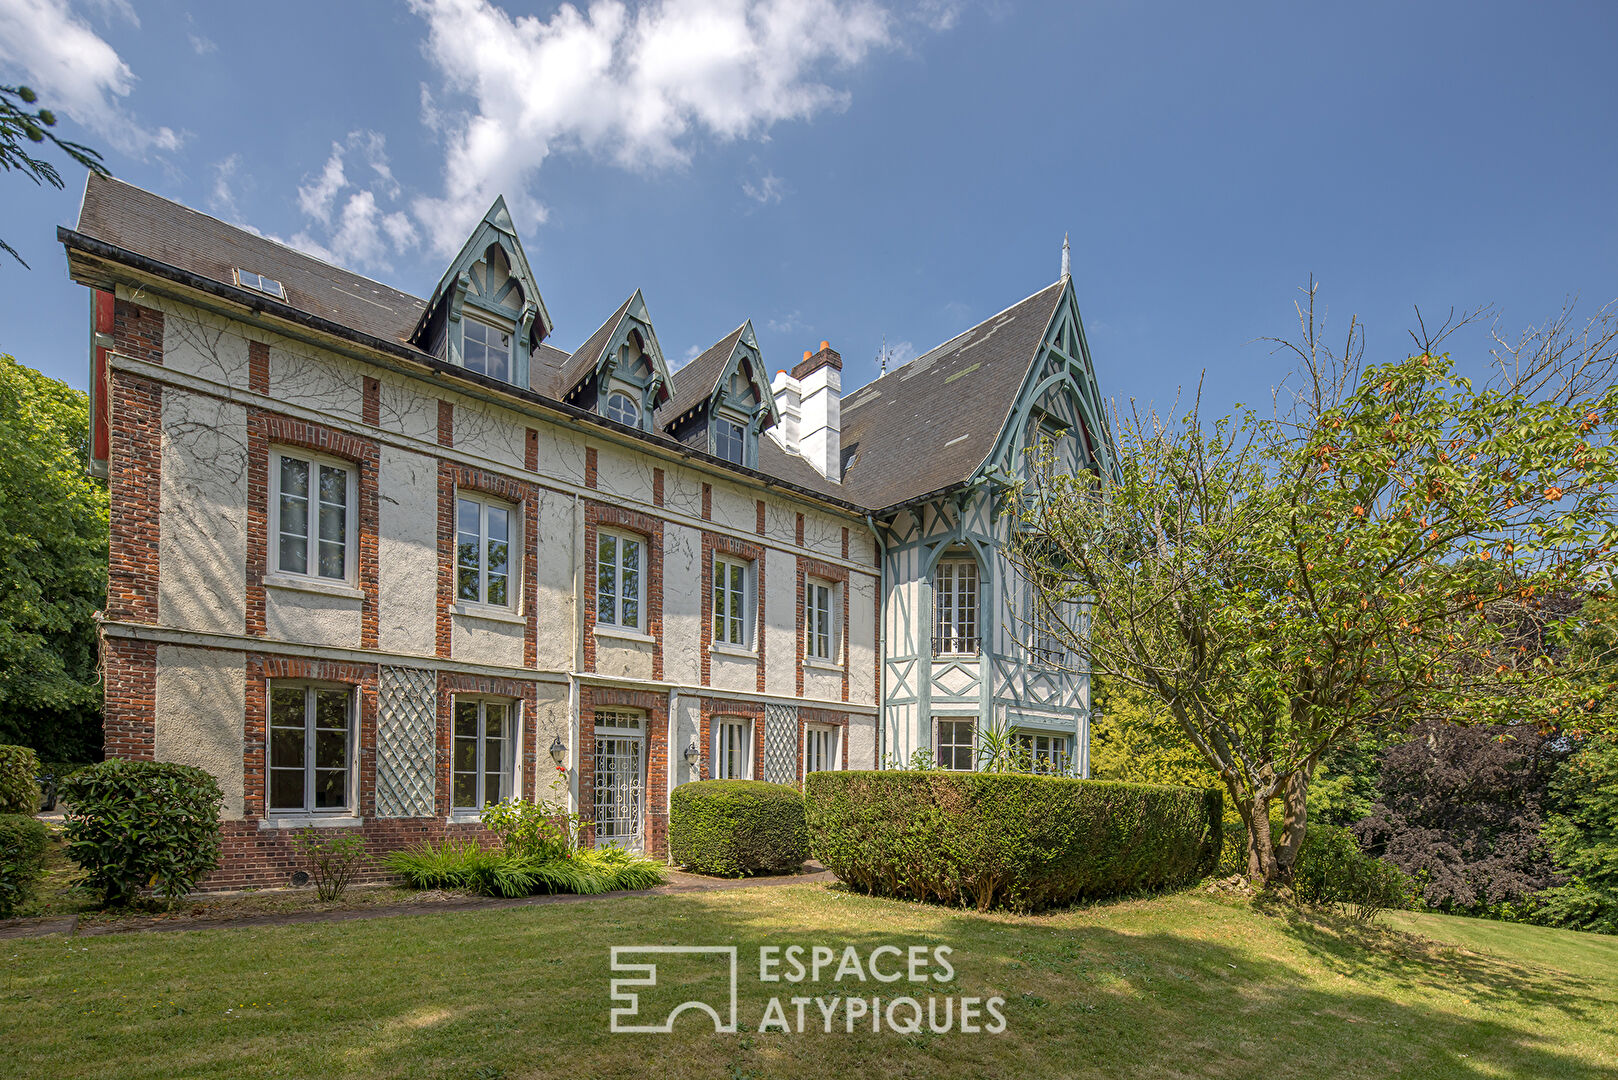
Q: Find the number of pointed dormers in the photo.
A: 3